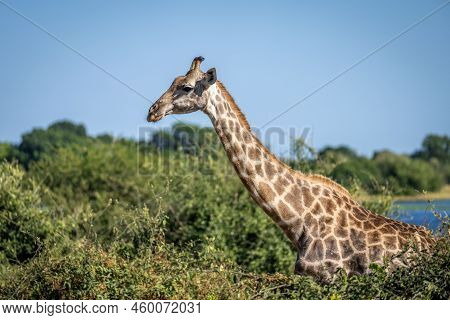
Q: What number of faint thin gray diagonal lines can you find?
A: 2